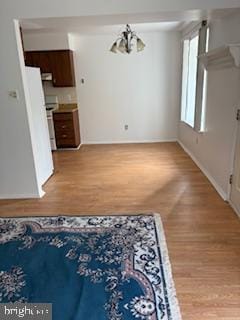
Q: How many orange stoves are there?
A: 0